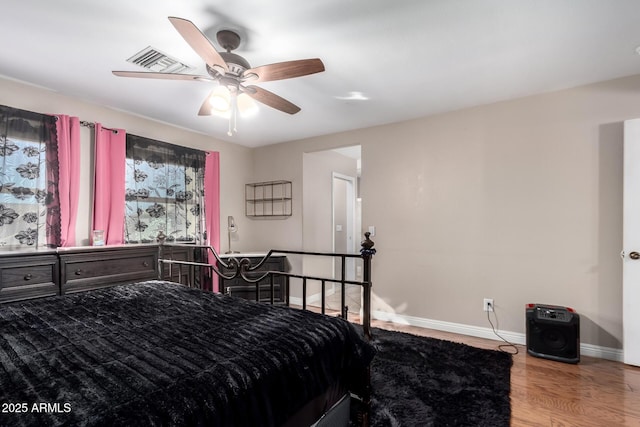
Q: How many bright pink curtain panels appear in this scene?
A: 3